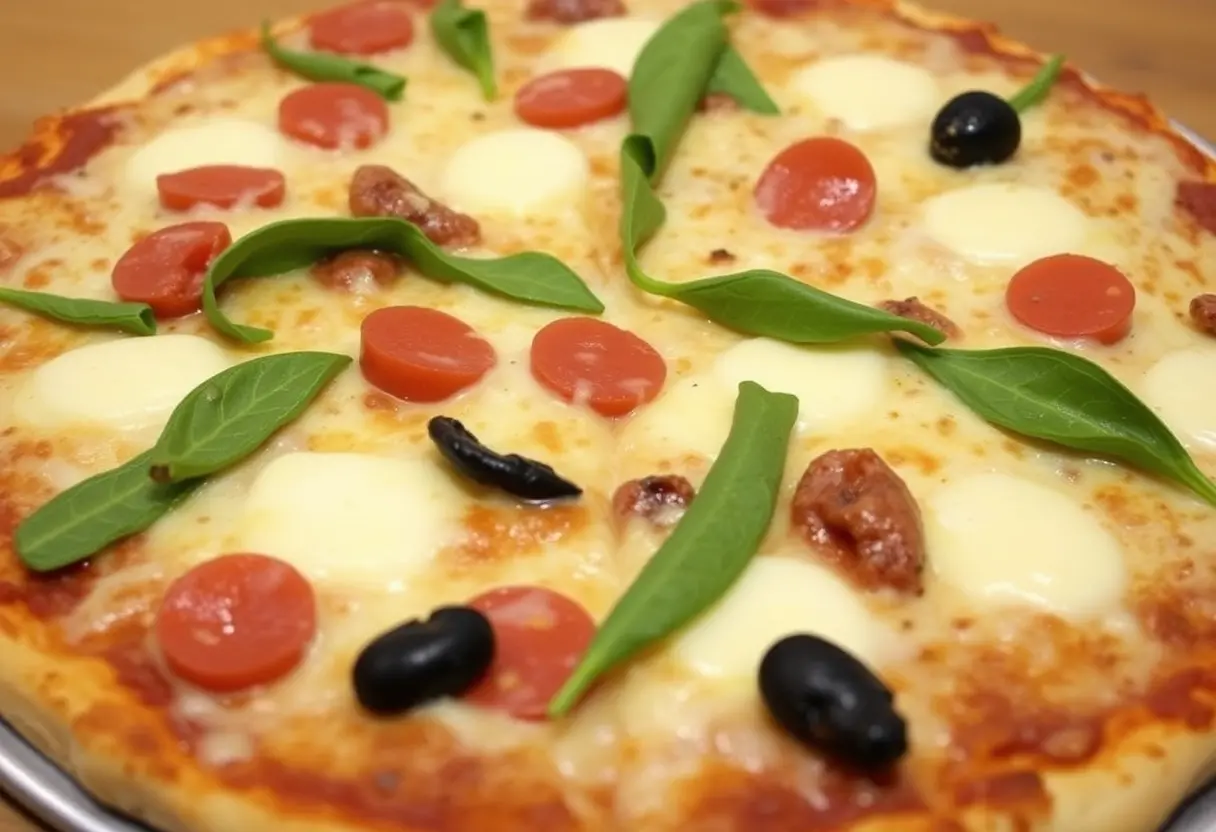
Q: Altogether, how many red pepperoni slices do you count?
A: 11